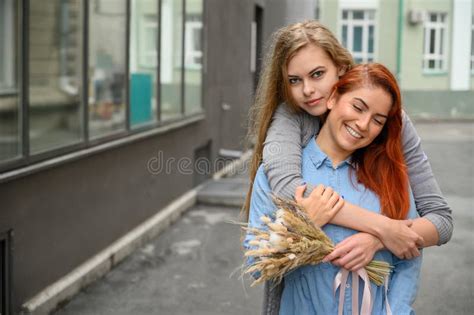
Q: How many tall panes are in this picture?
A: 6